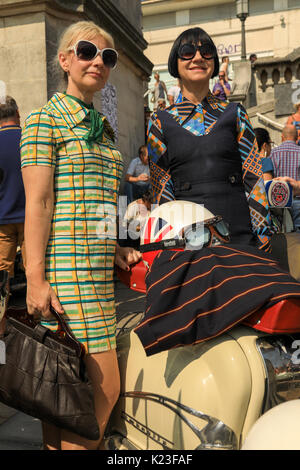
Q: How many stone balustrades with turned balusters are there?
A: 1